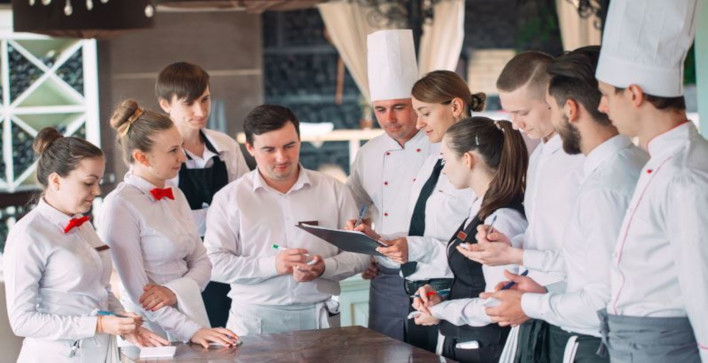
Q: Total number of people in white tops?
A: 10